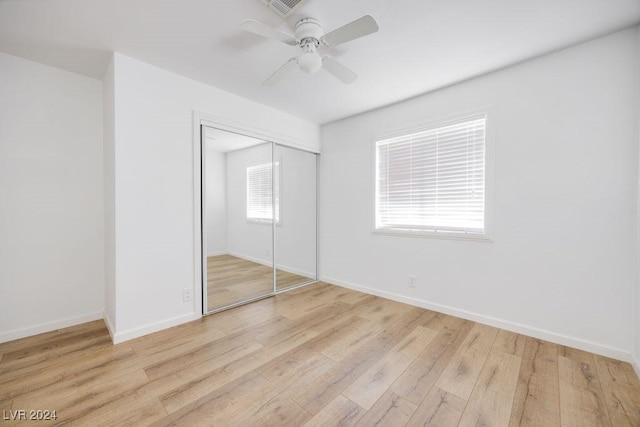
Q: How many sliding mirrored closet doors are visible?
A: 2